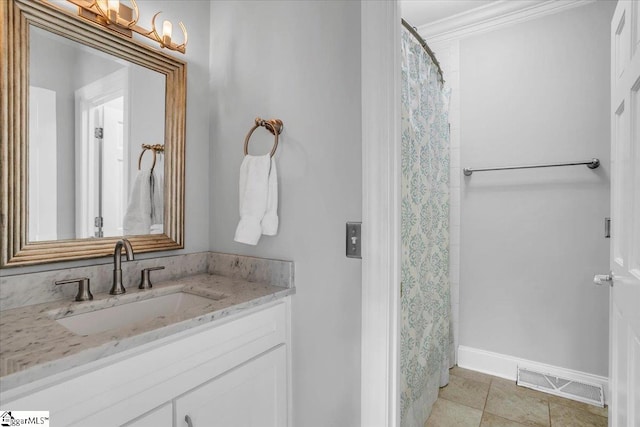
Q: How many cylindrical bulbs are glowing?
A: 2